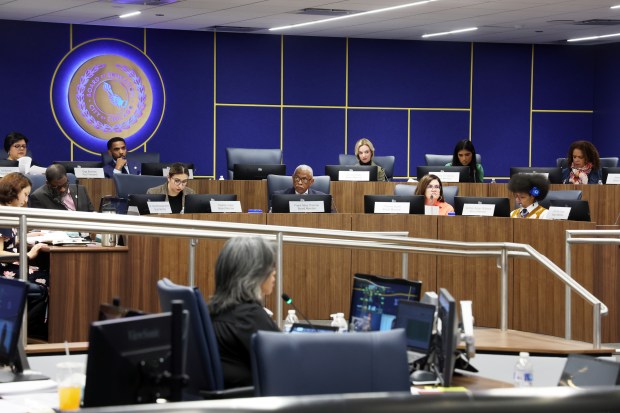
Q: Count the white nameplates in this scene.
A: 13